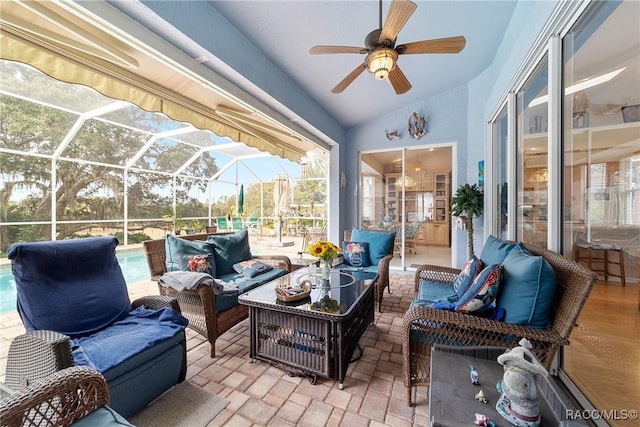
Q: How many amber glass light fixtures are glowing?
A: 1